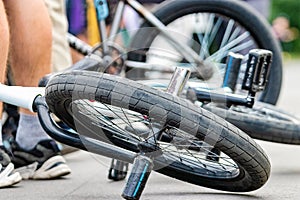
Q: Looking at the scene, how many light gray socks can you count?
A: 1